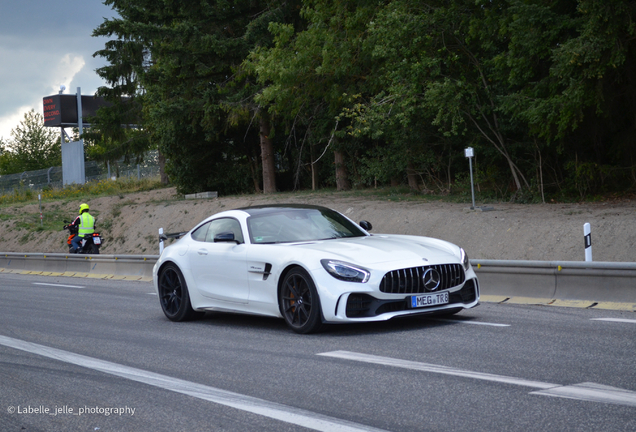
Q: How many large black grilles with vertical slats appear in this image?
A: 1